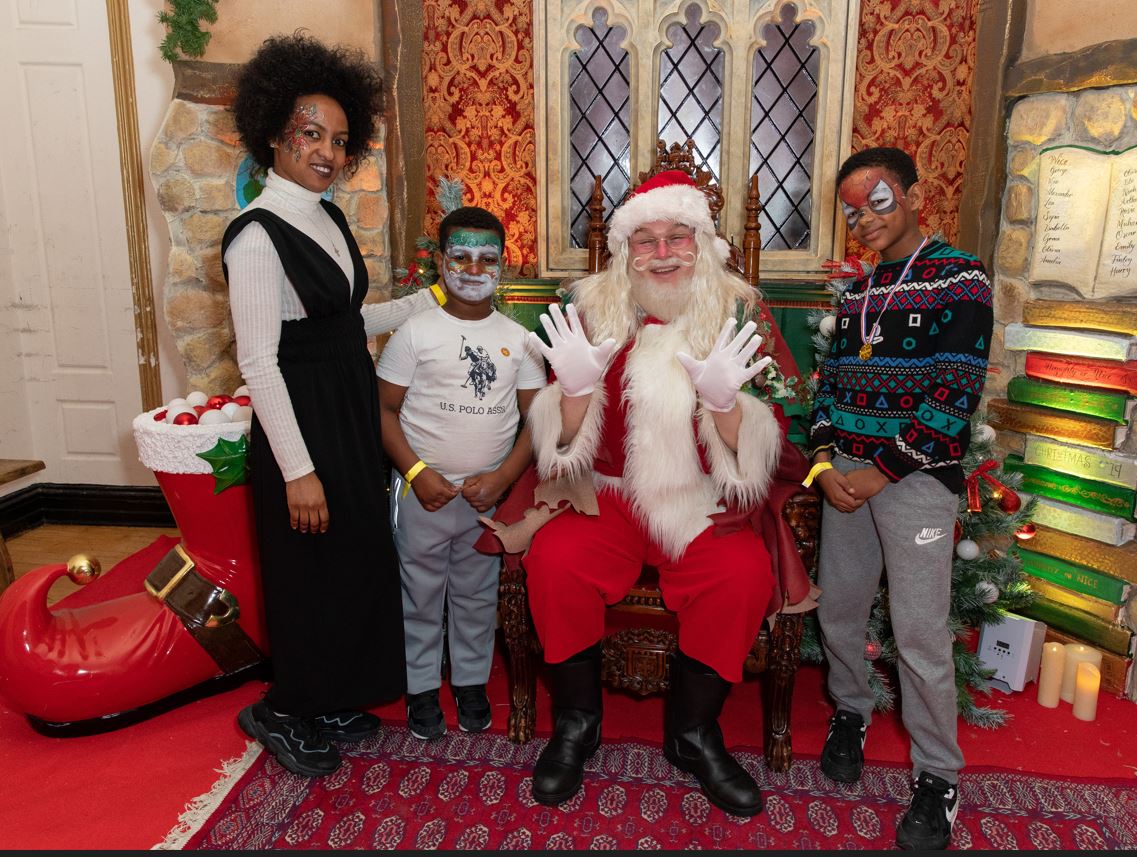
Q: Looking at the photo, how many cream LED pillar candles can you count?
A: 3